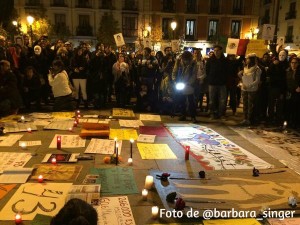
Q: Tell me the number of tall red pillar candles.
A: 2